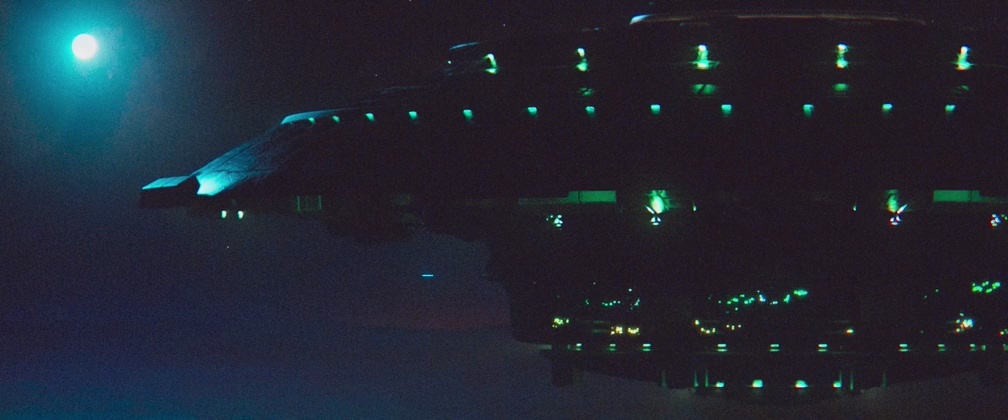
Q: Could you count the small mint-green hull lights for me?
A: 12